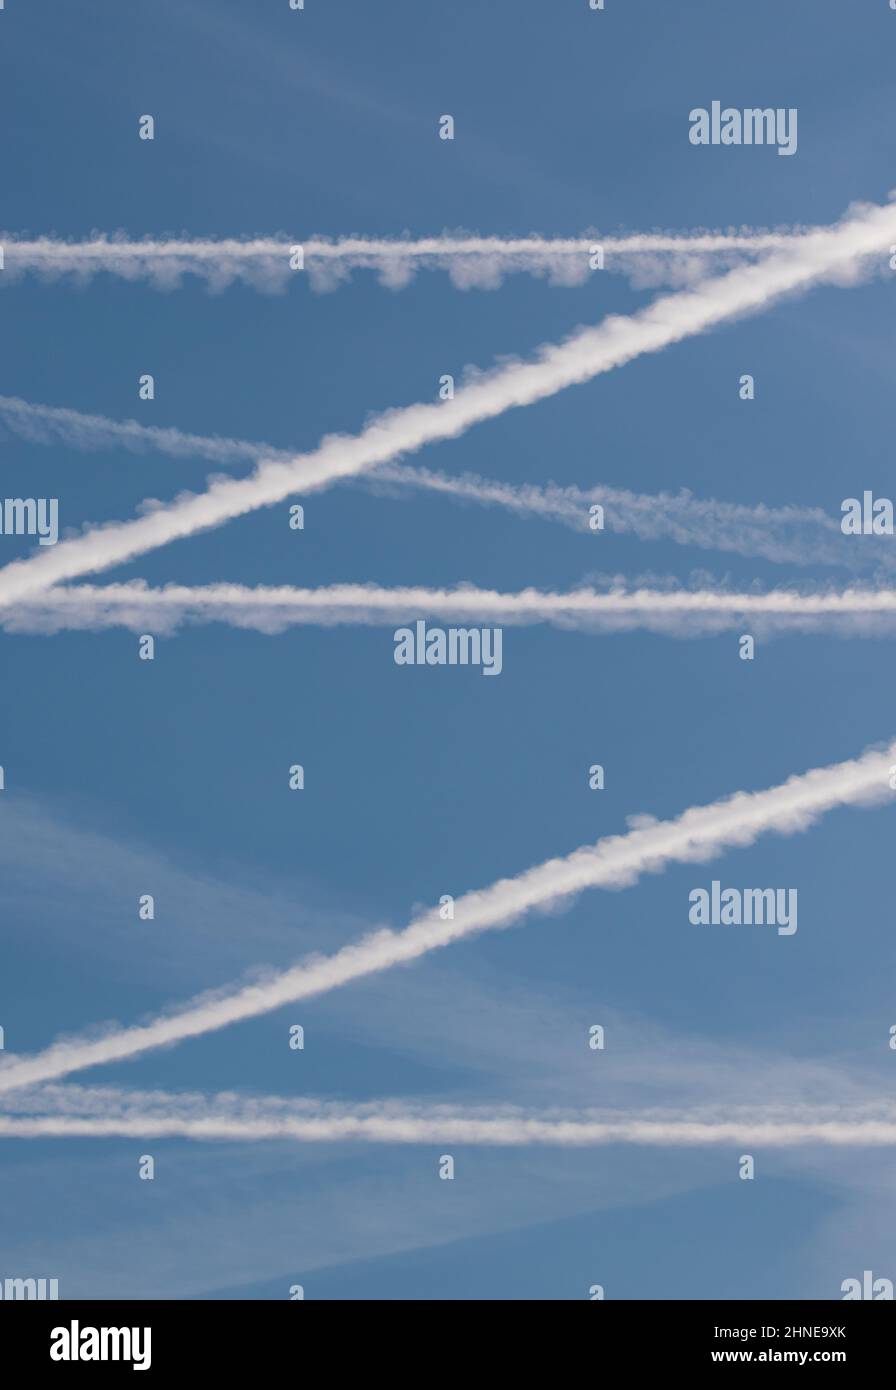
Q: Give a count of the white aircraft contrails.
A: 6